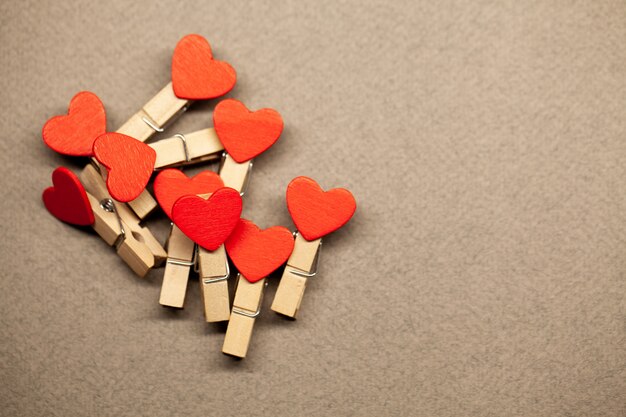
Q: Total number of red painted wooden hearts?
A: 9